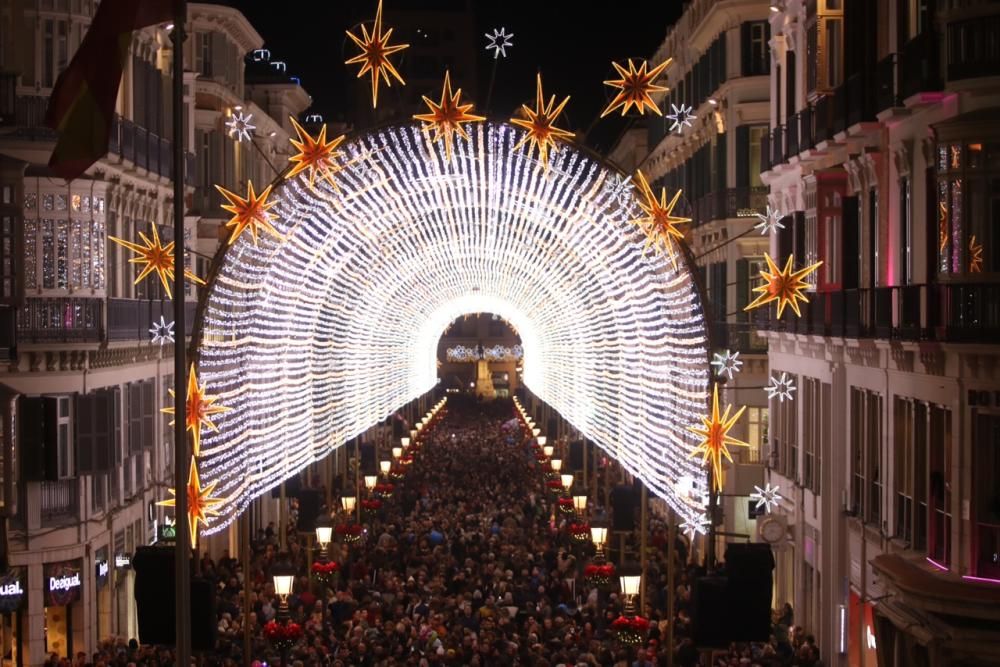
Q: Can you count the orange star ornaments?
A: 12